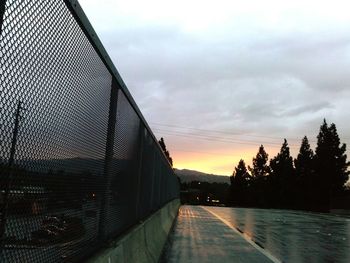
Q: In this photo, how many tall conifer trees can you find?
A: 5